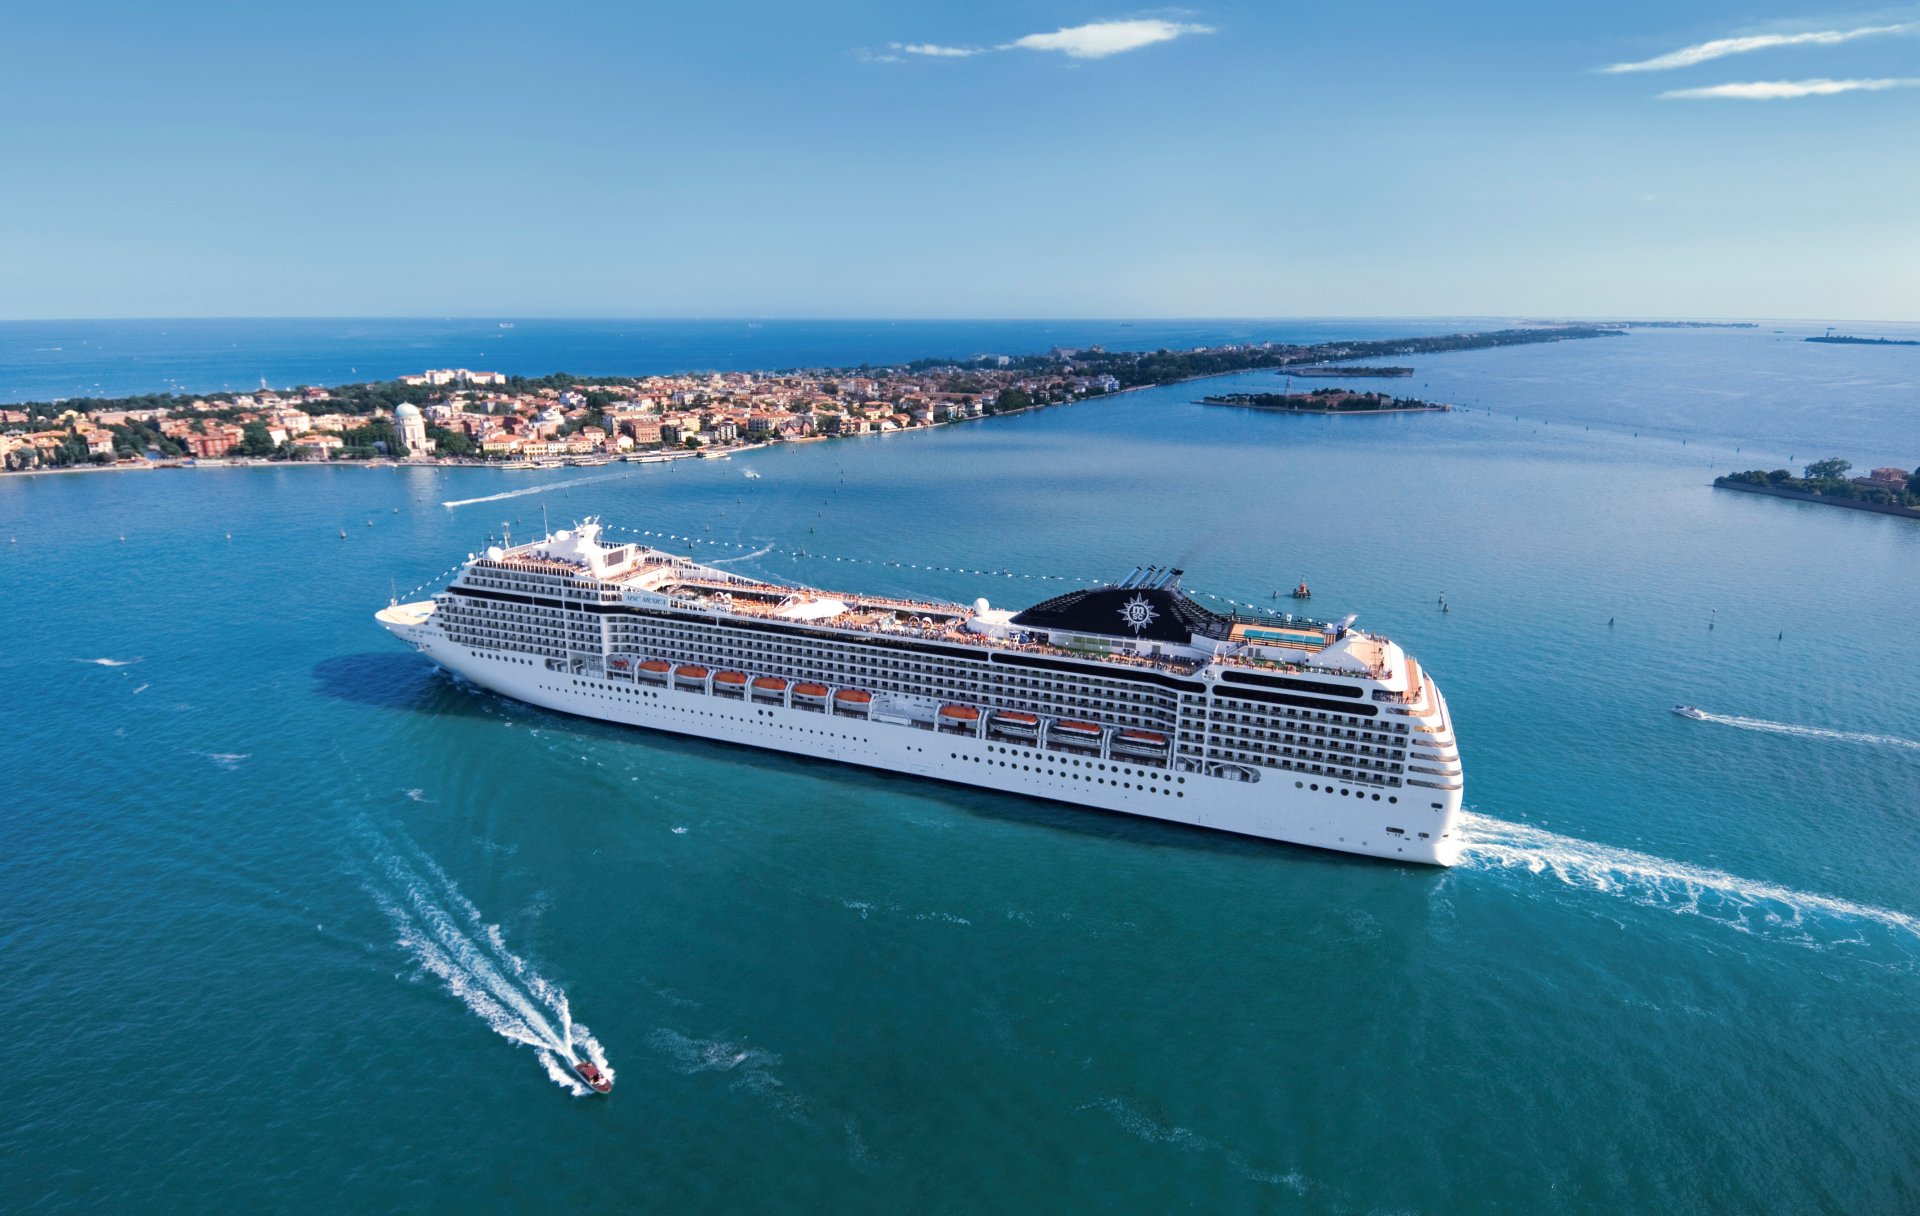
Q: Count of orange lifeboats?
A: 10